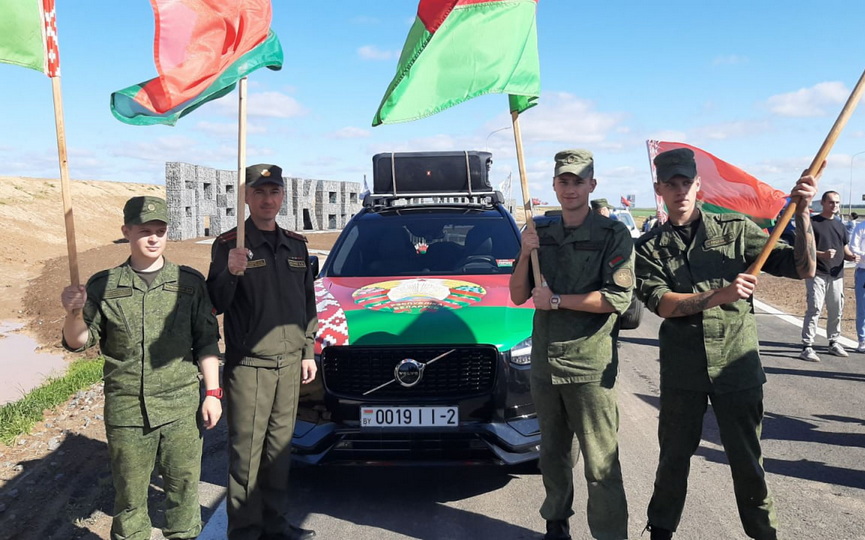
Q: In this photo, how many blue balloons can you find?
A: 0